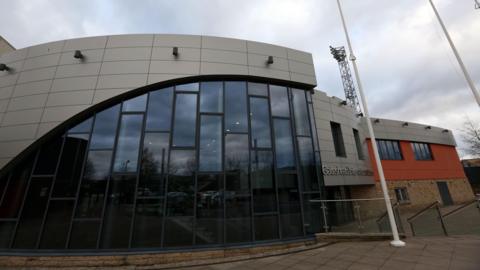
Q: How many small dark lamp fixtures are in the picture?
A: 10